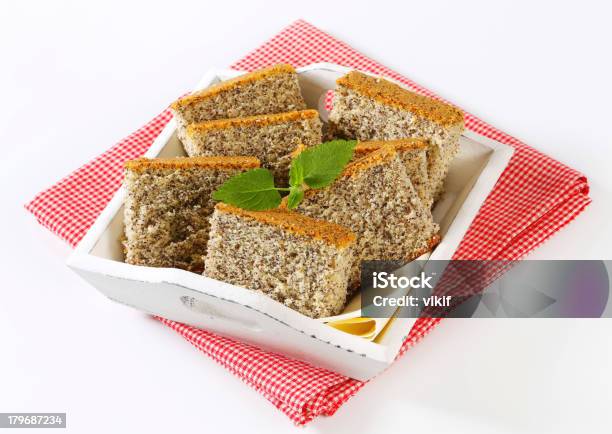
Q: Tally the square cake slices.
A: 7